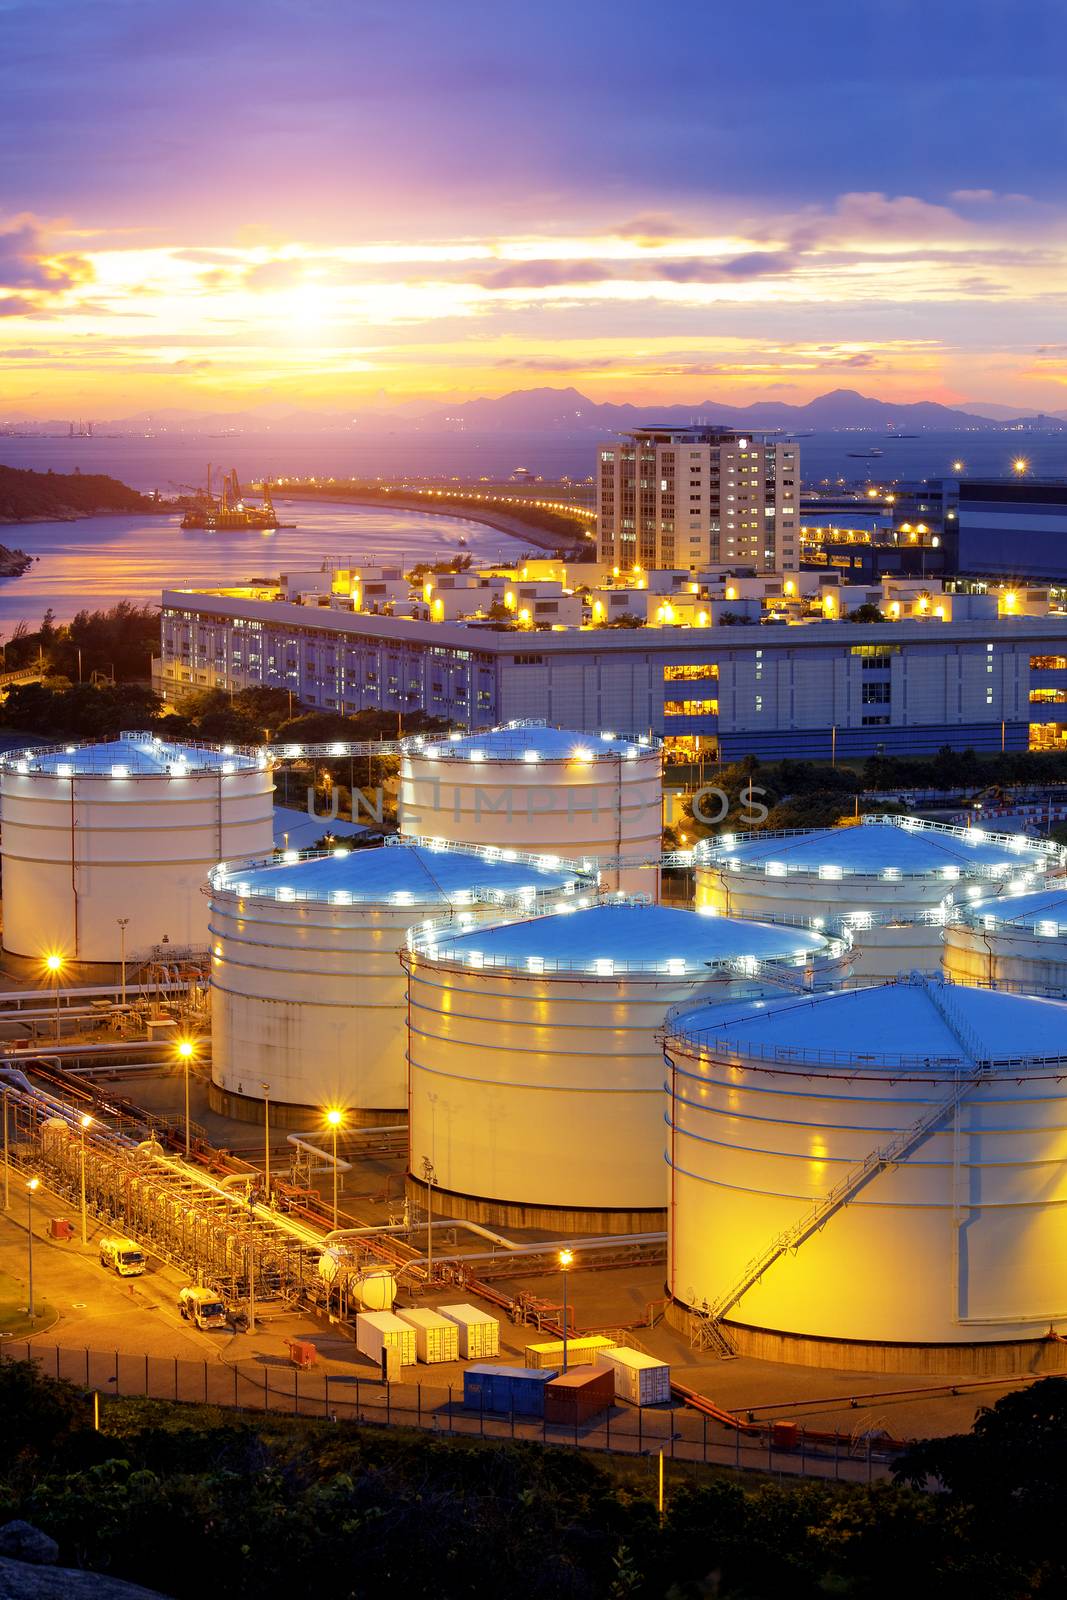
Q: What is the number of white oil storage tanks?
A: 7